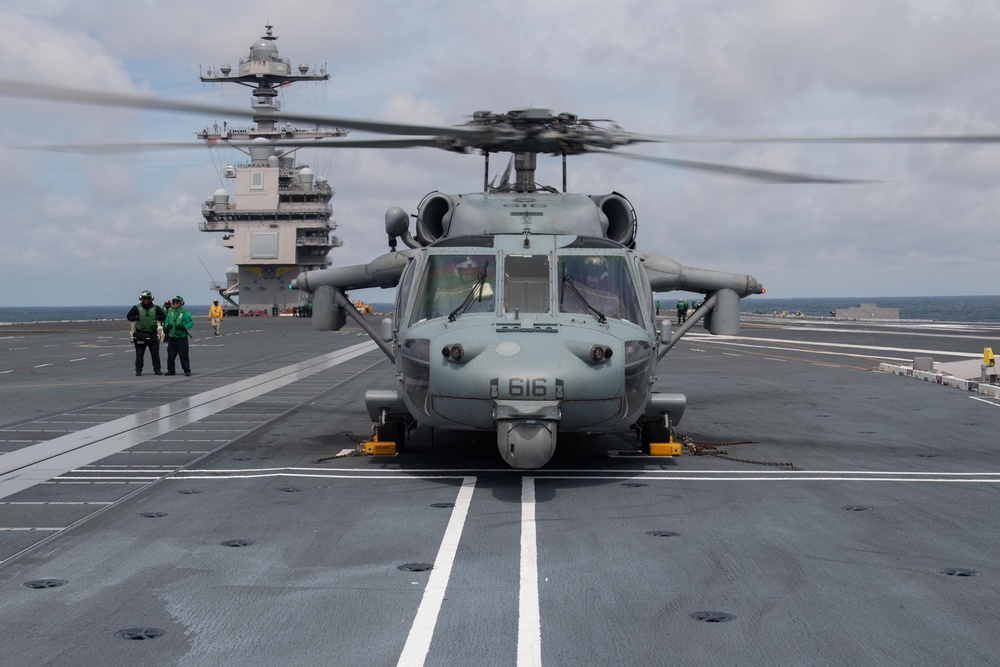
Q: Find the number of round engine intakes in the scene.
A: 2